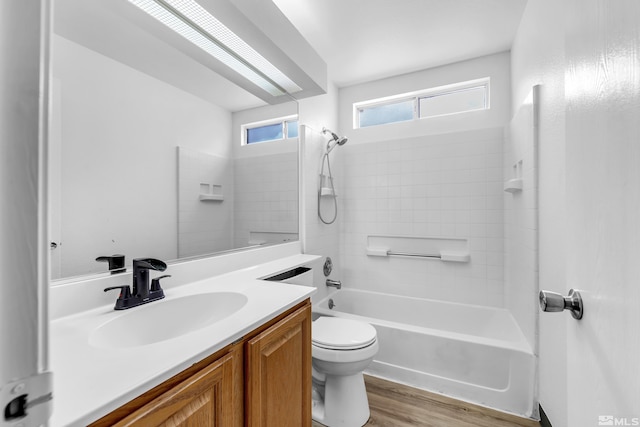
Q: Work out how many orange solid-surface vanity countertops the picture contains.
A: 0